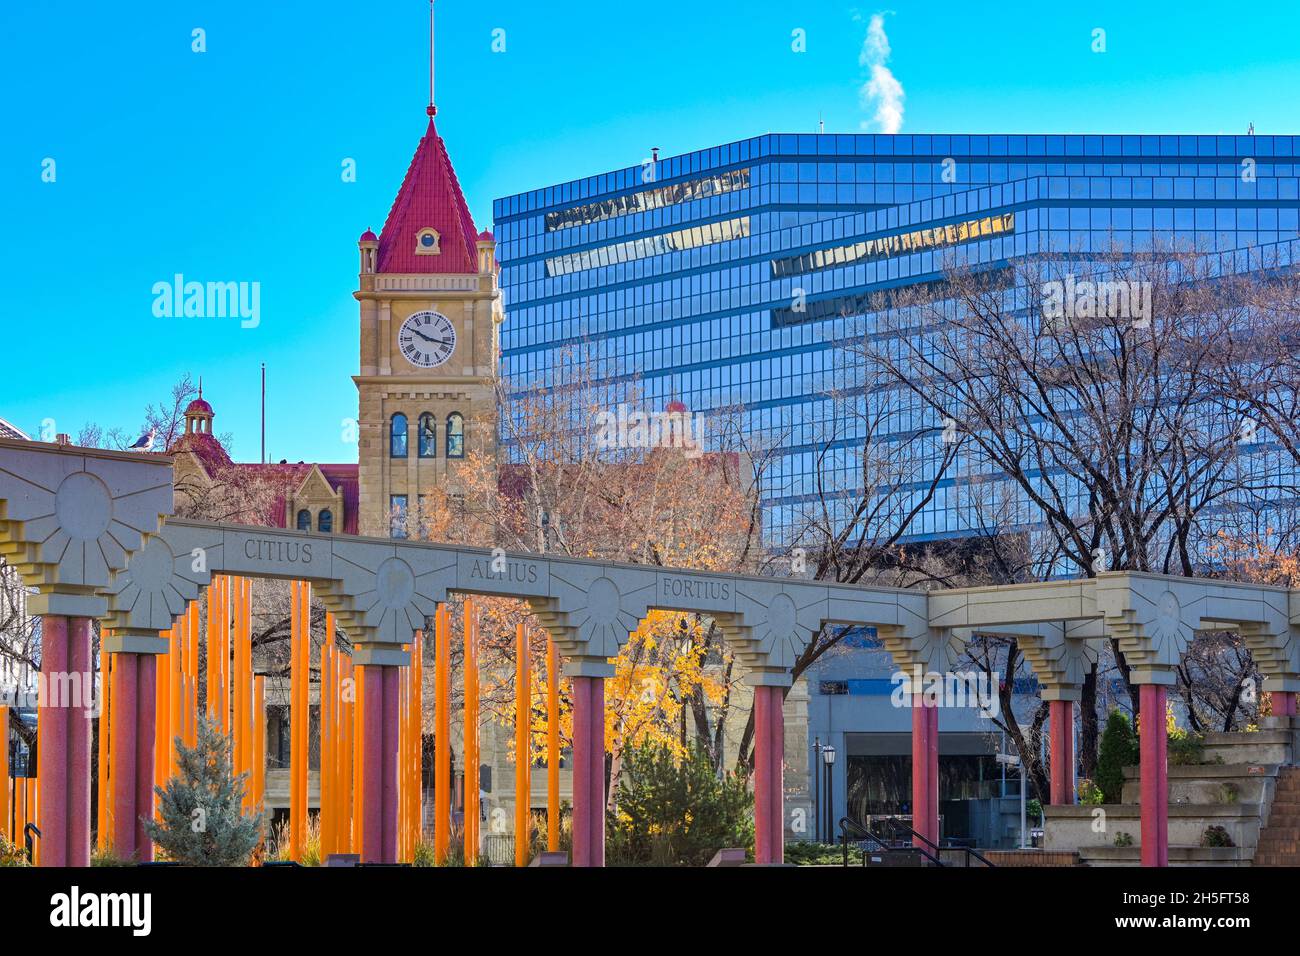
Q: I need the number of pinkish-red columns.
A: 9